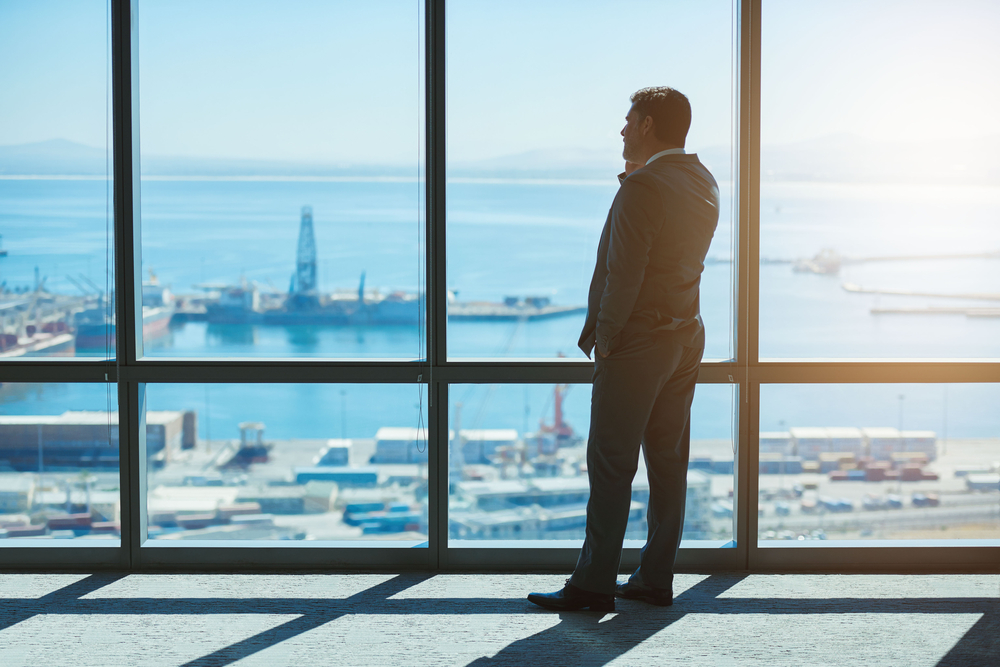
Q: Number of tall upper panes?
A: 4